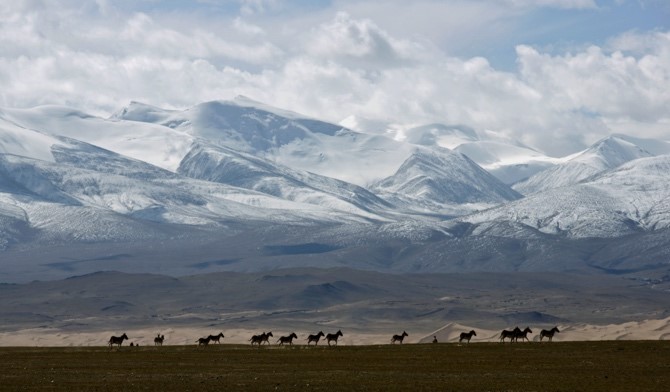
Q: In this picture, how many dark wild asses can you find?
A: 14